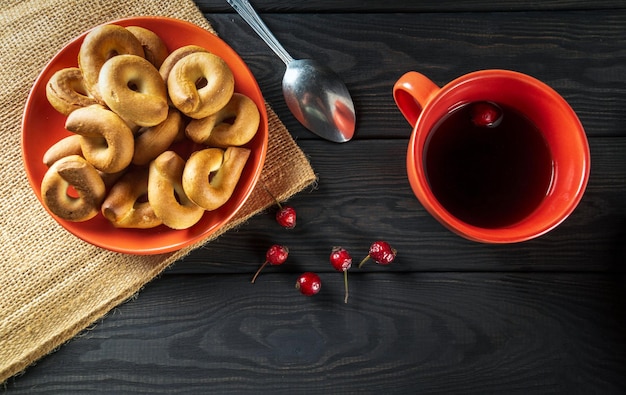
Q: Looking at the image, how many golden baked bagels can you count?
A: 14